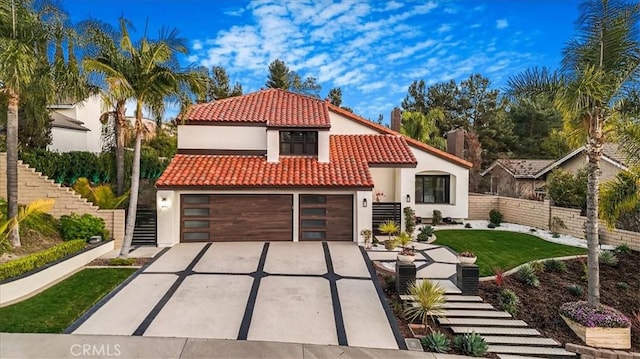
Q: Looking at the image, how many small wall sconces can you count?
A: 3